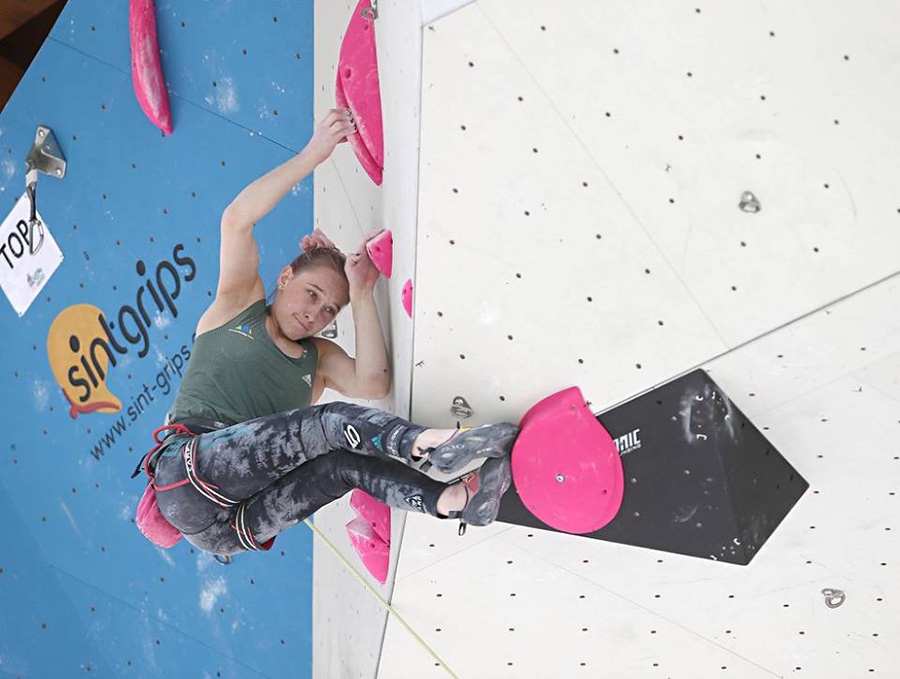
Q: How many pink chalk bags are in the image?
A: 1